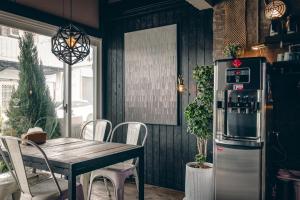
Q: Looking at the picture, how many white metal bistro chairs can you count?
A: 3